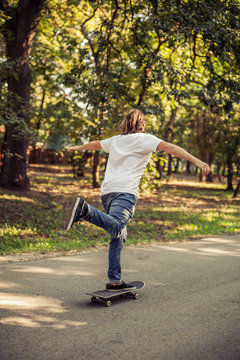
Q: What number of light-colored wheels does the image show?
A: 2